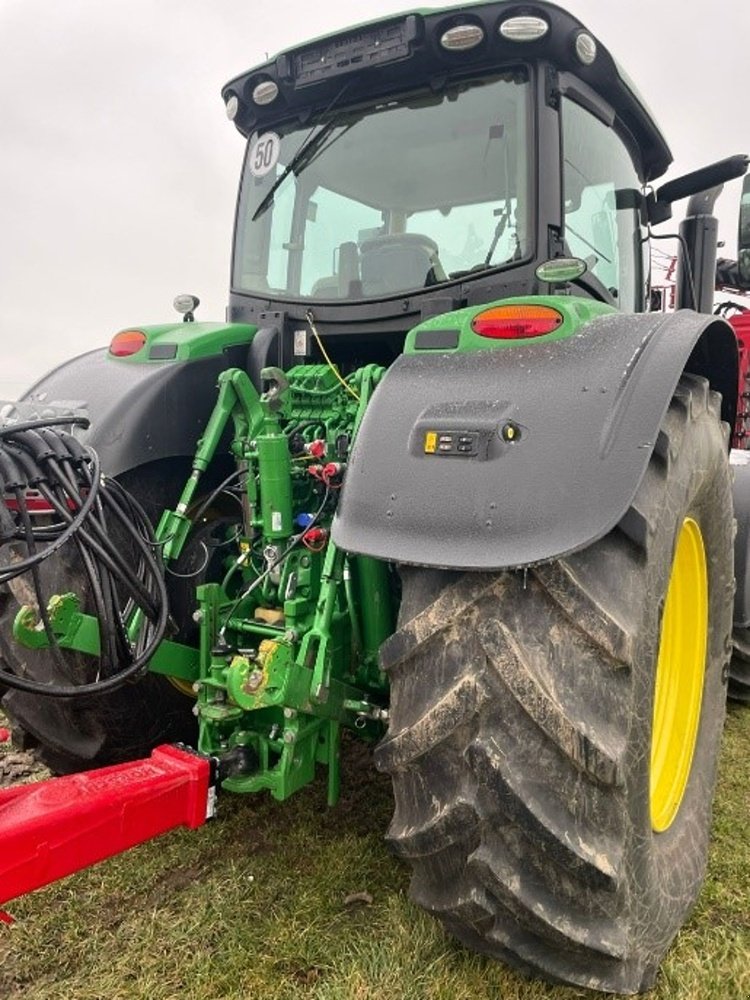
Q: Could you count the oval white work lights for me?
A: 7